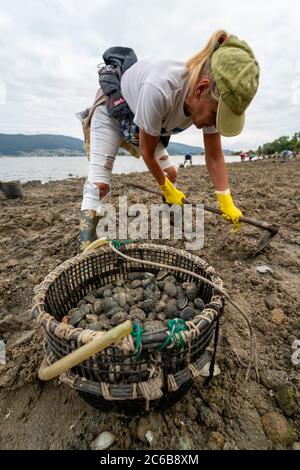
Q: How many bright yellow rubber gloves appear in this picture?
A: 2